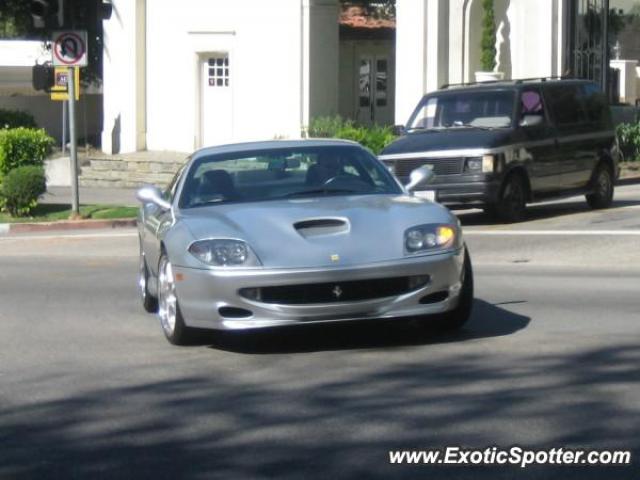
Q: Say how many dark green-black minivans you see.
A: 1